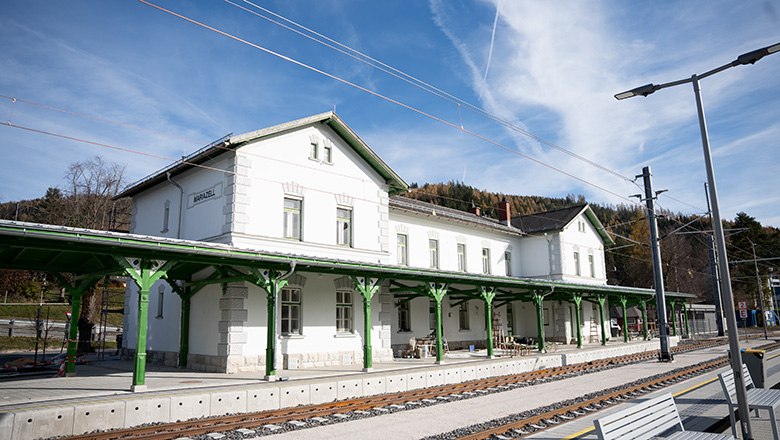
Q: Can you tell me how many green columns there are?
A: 14